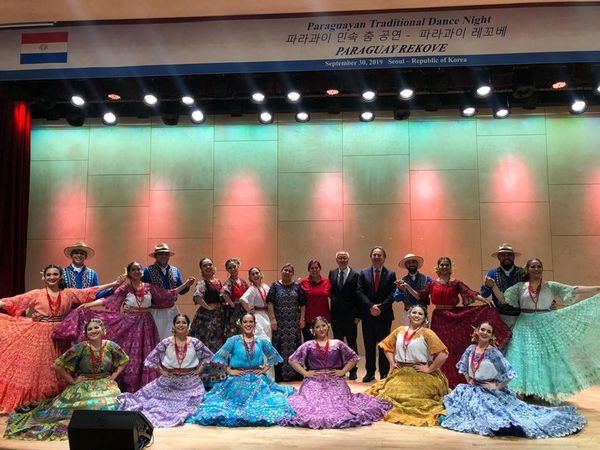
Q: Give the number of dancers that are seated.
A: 6